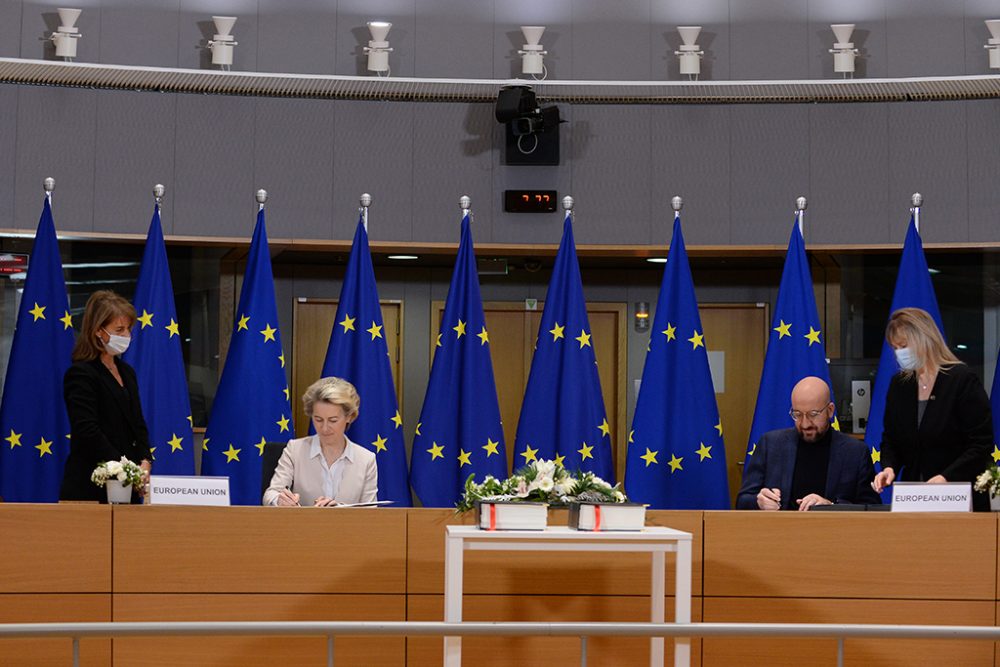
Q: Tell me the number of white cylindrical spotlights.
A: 7